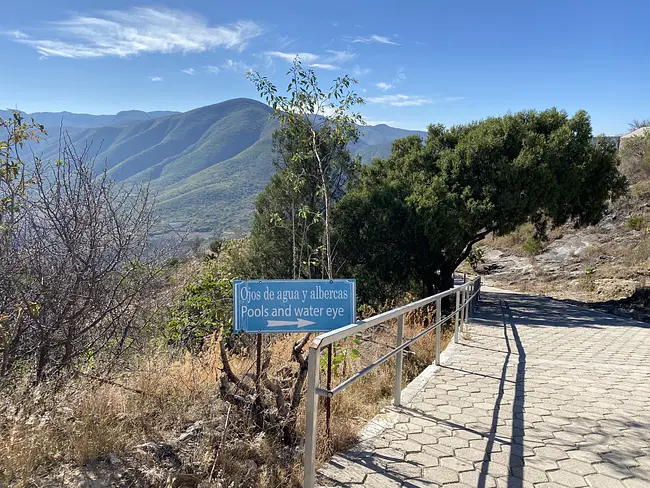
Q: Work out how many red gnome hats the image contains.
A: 0